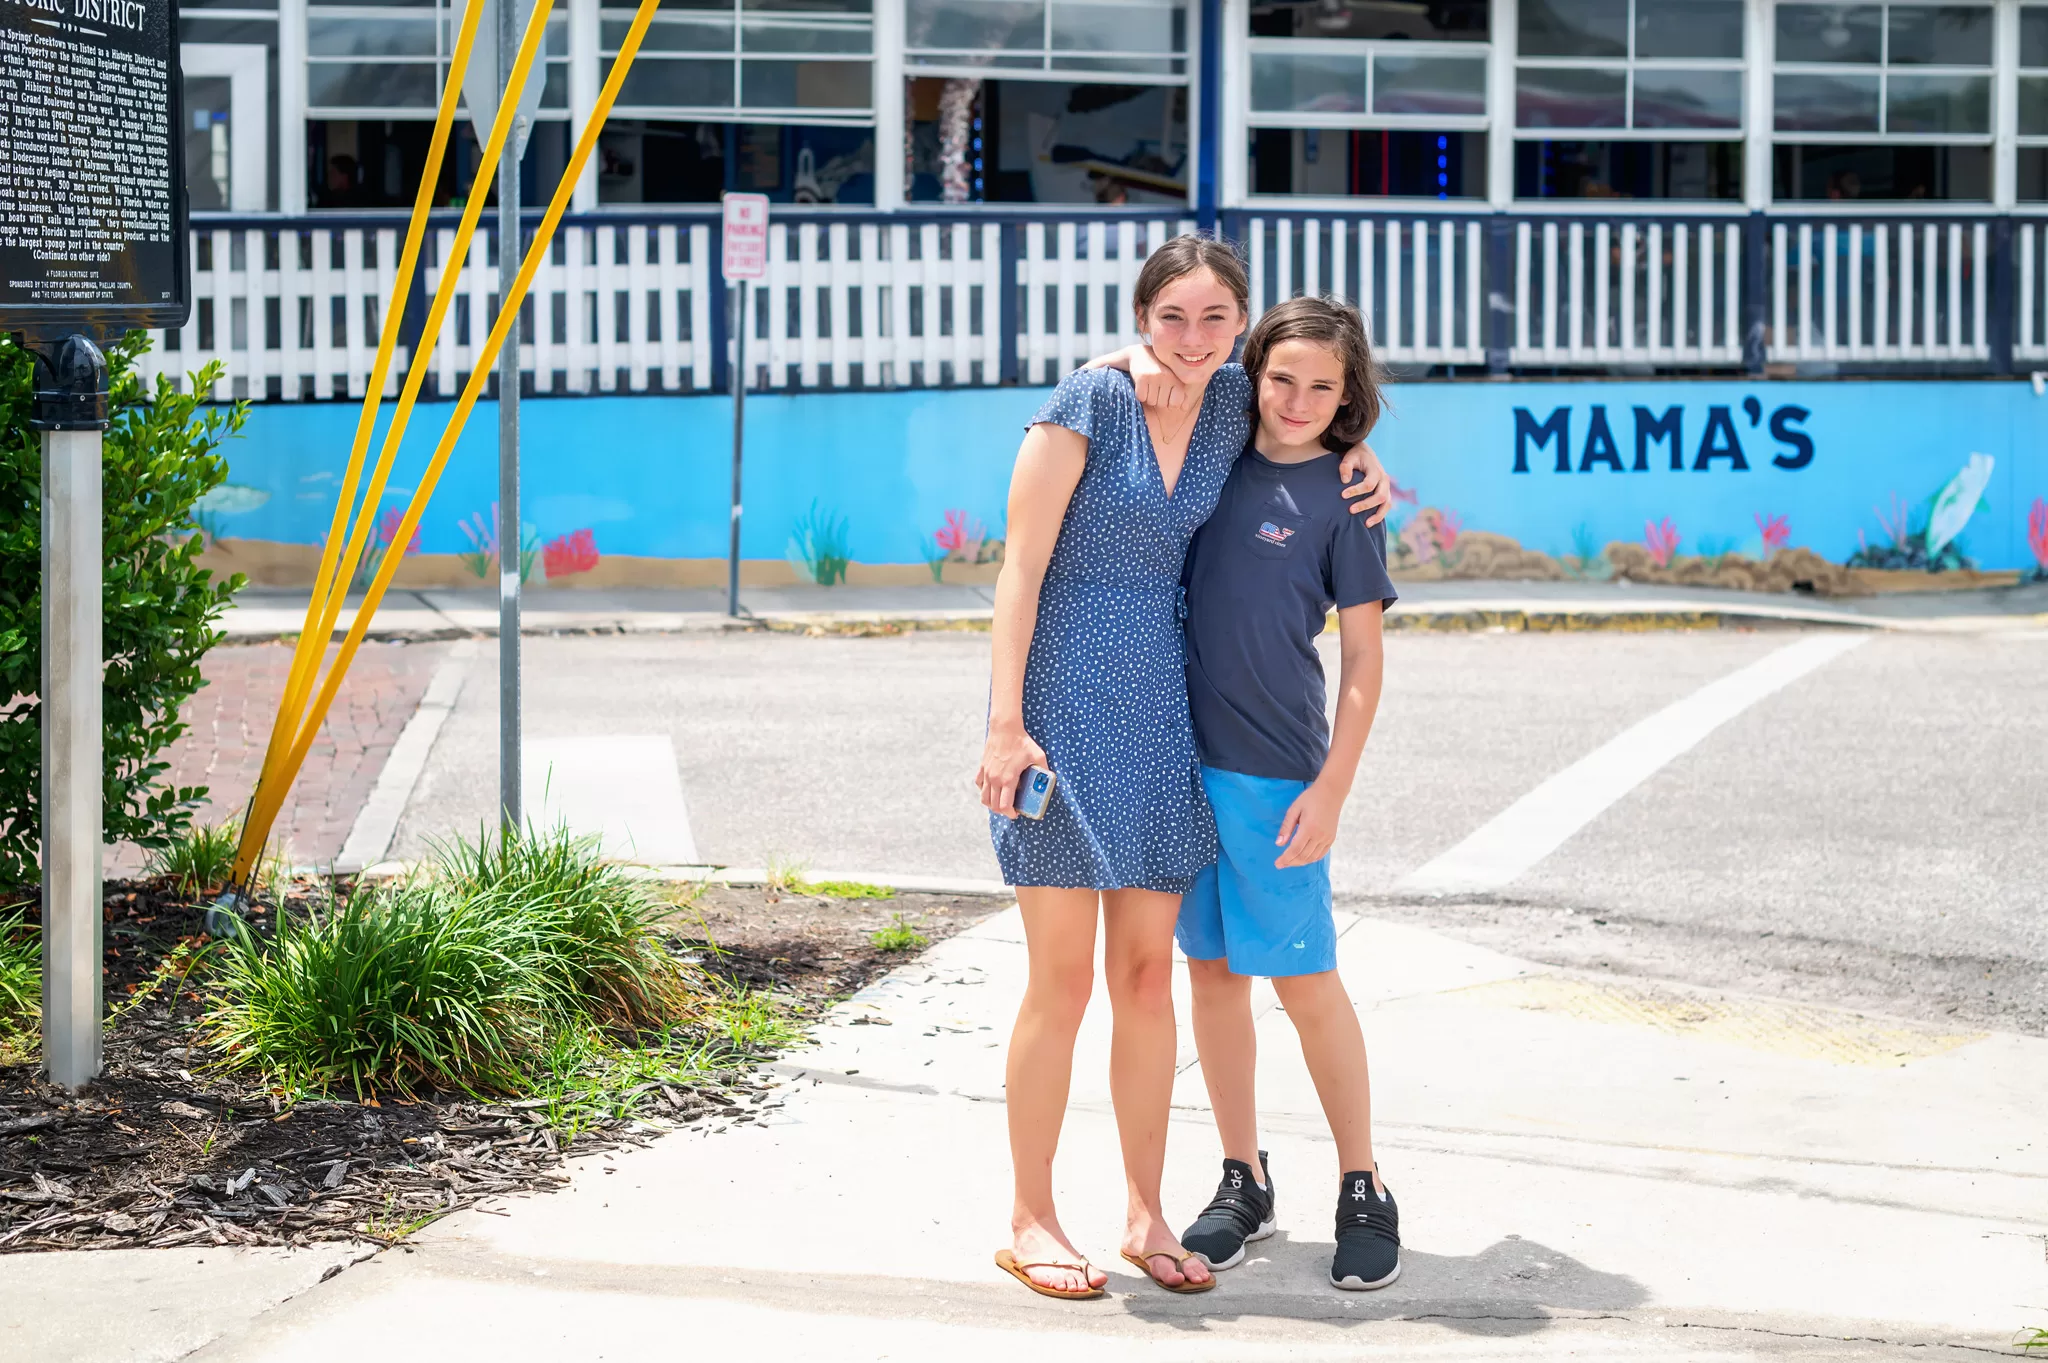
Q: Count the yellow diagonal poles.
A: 3